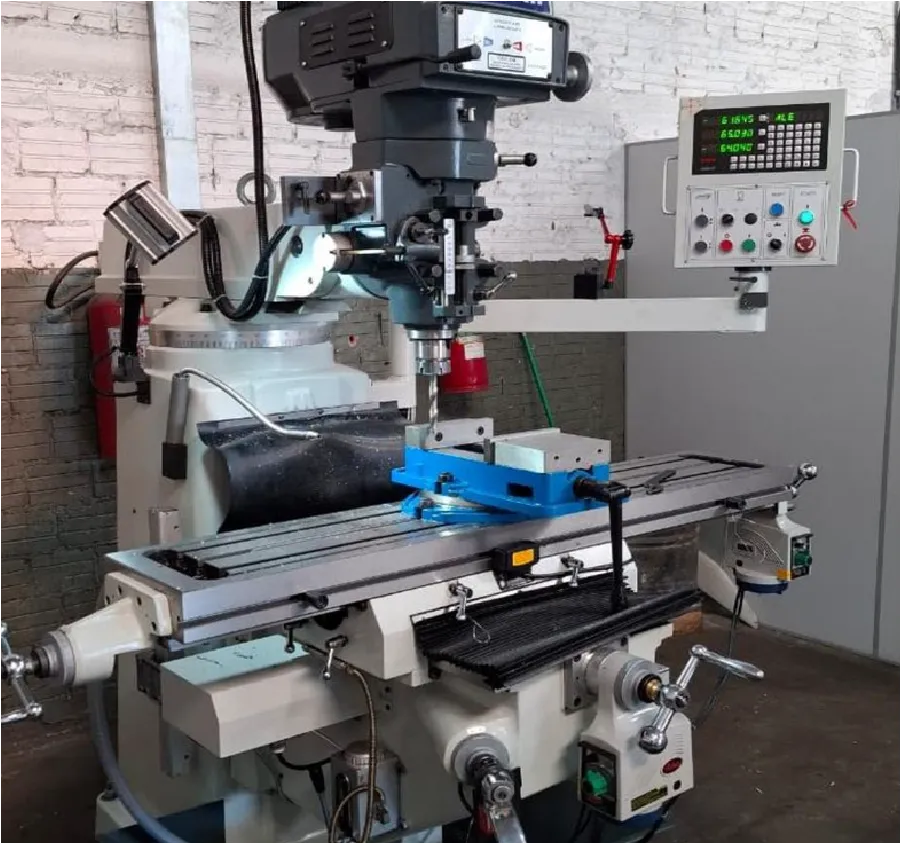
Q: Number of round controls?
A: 10